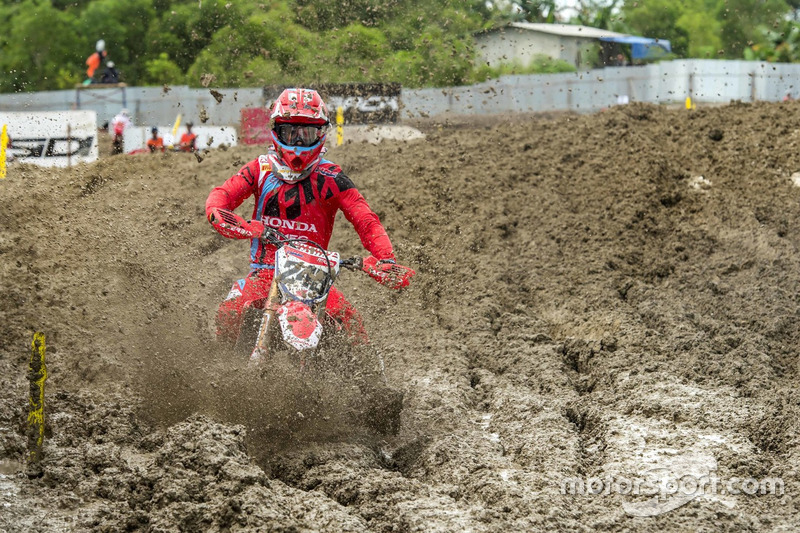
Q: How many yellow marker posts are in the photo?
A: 5